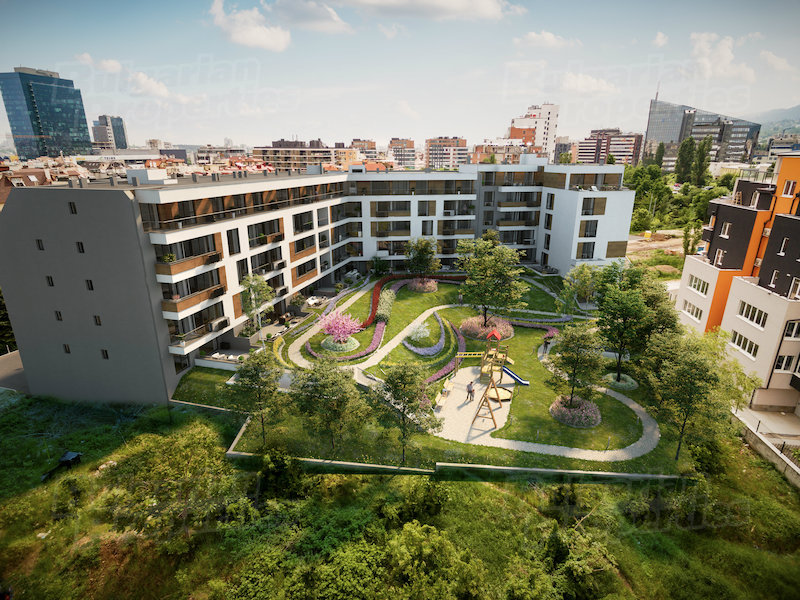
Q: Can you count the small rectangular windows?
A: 9